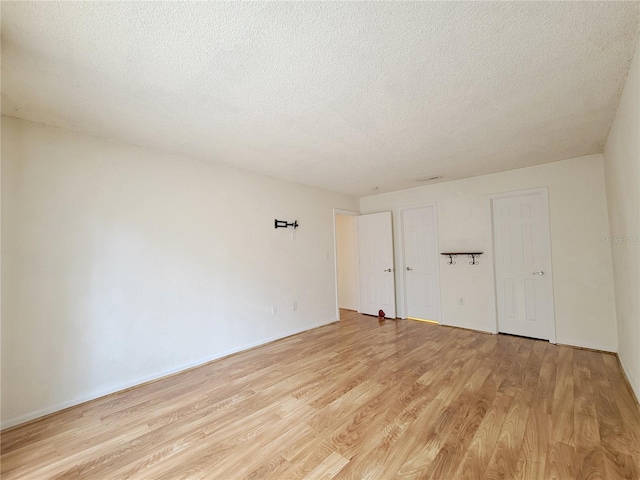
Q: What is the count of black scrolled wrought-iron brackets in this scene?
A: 2